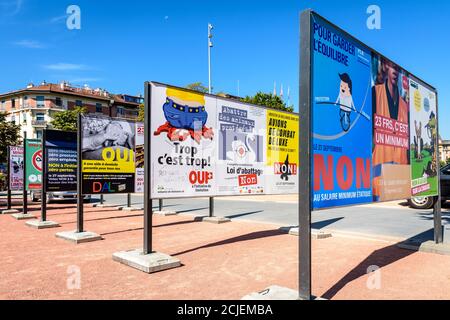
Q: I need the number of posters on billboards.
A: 11